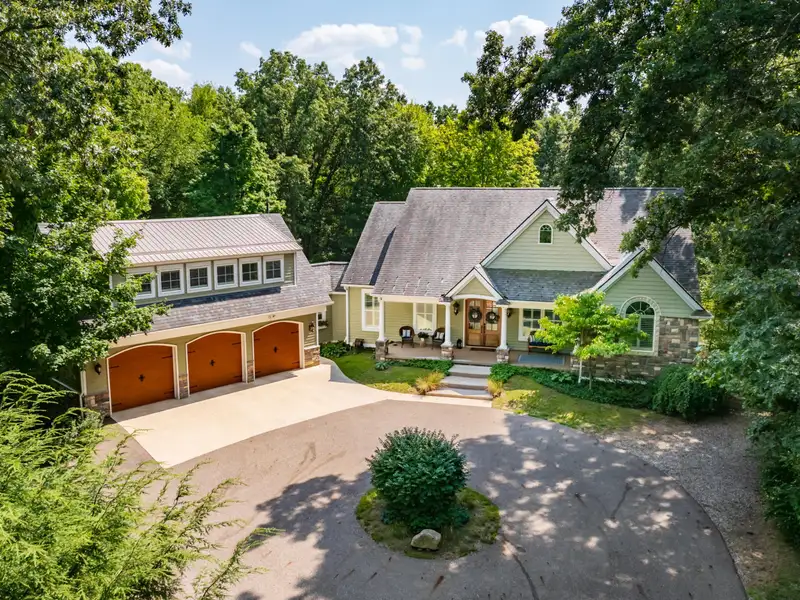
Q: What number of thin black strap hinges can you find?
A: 12